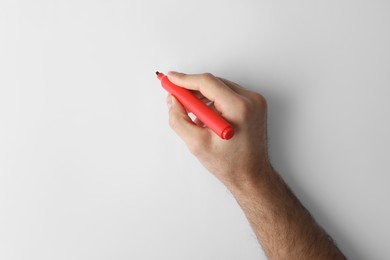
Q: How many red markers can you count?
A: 1